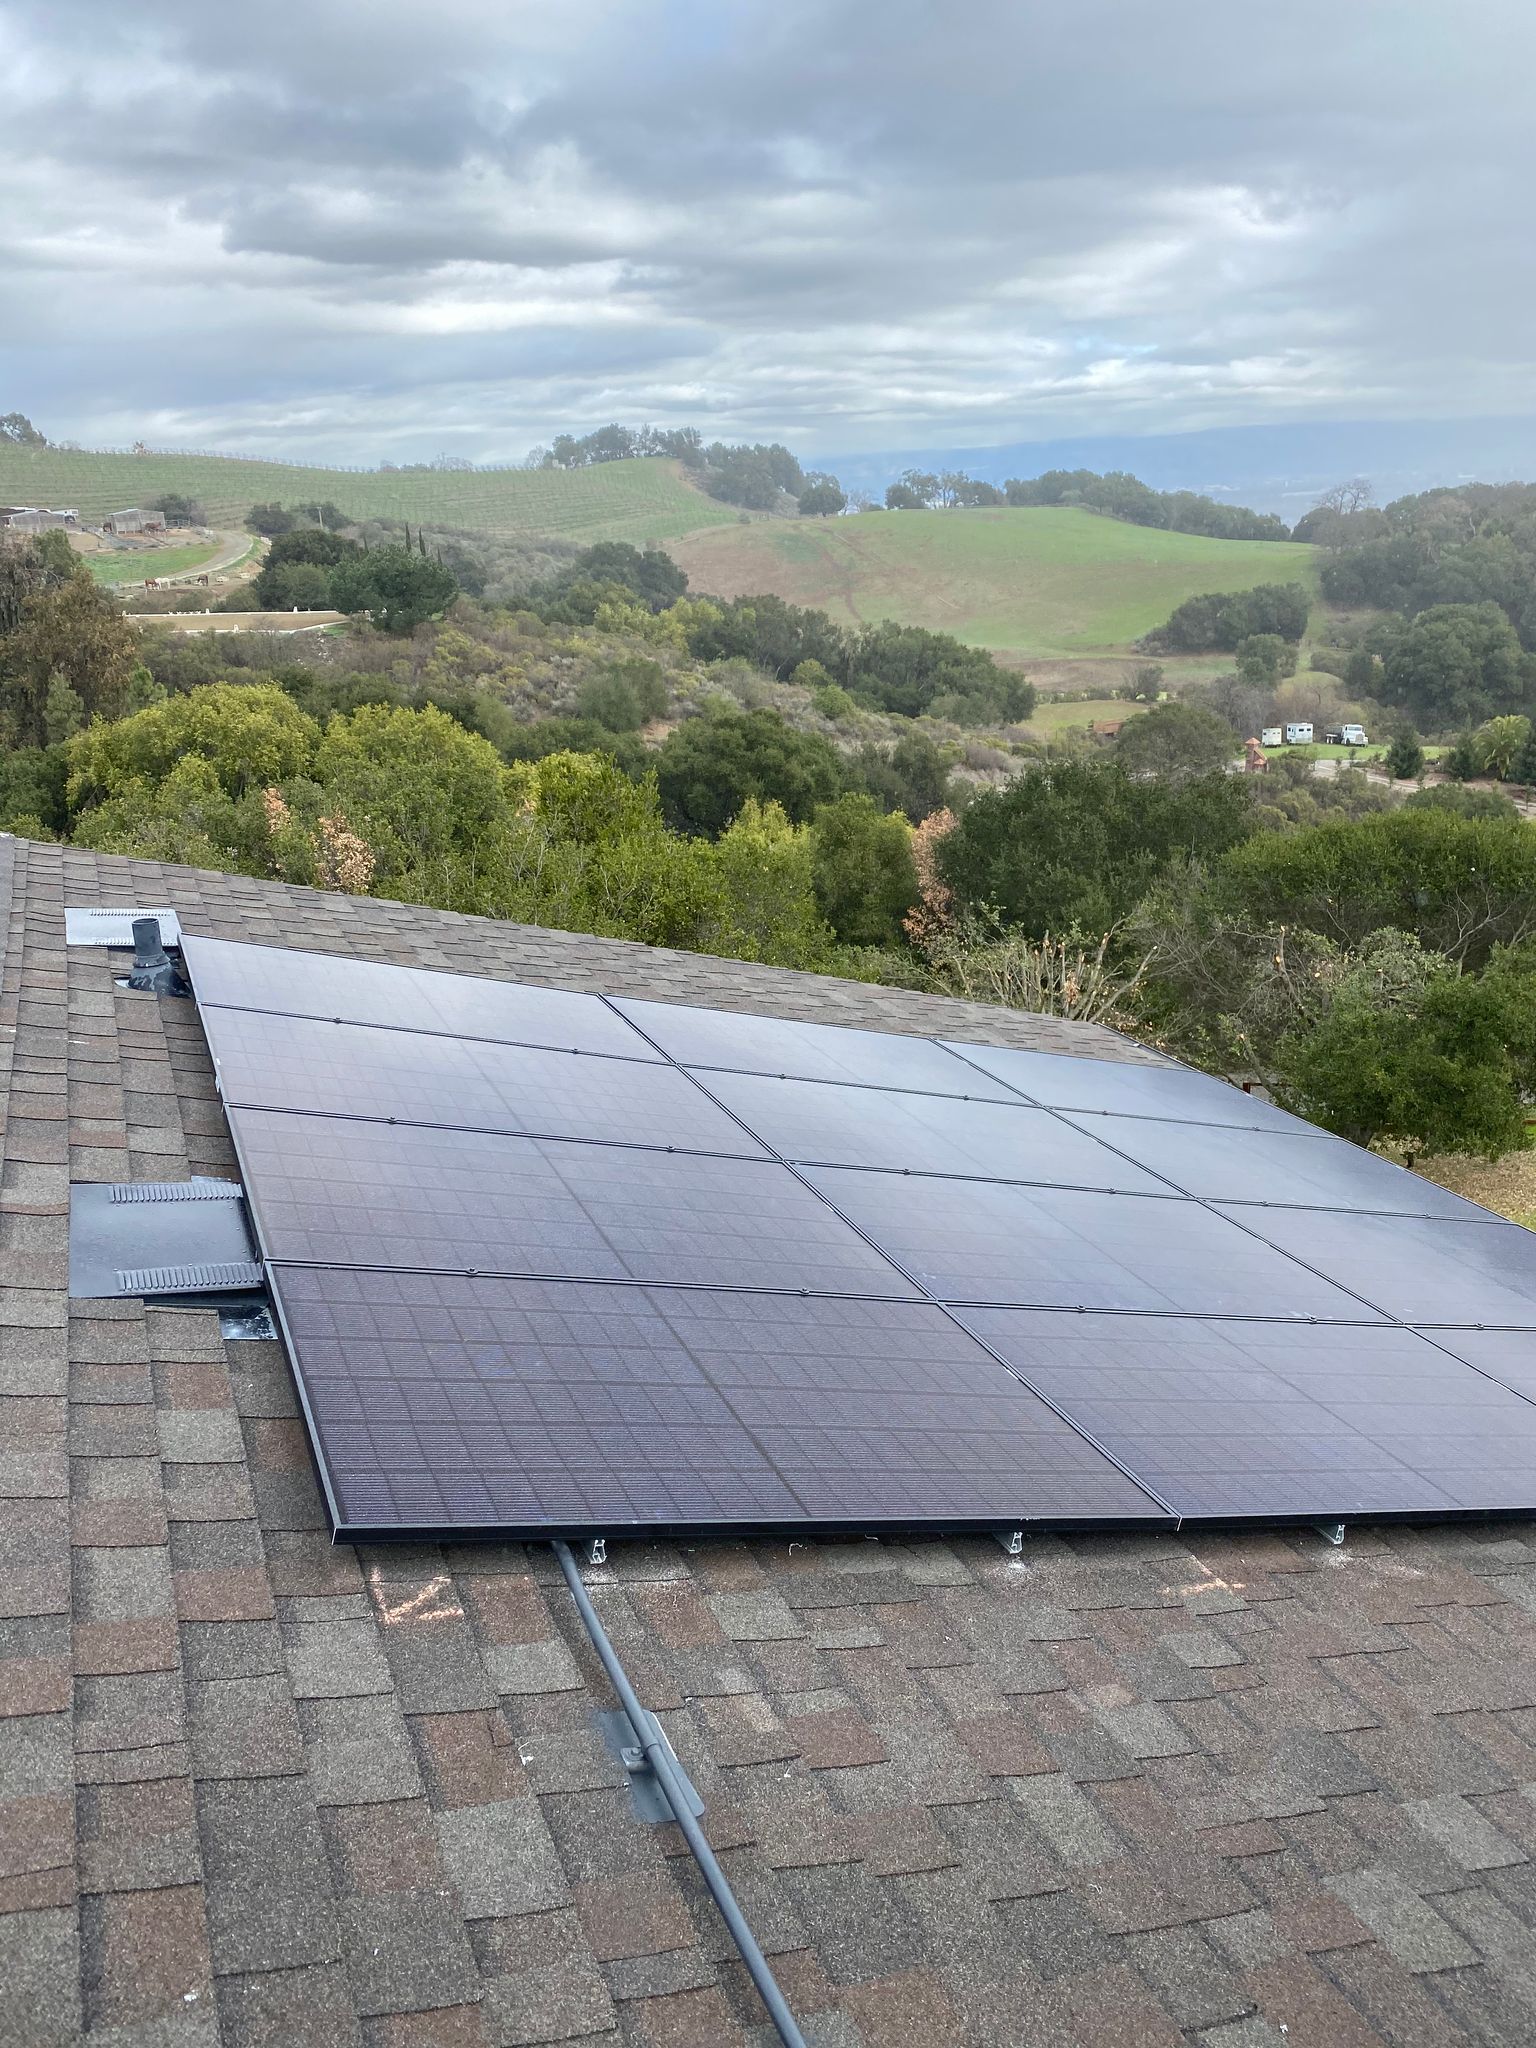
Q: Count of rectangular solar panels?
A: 12